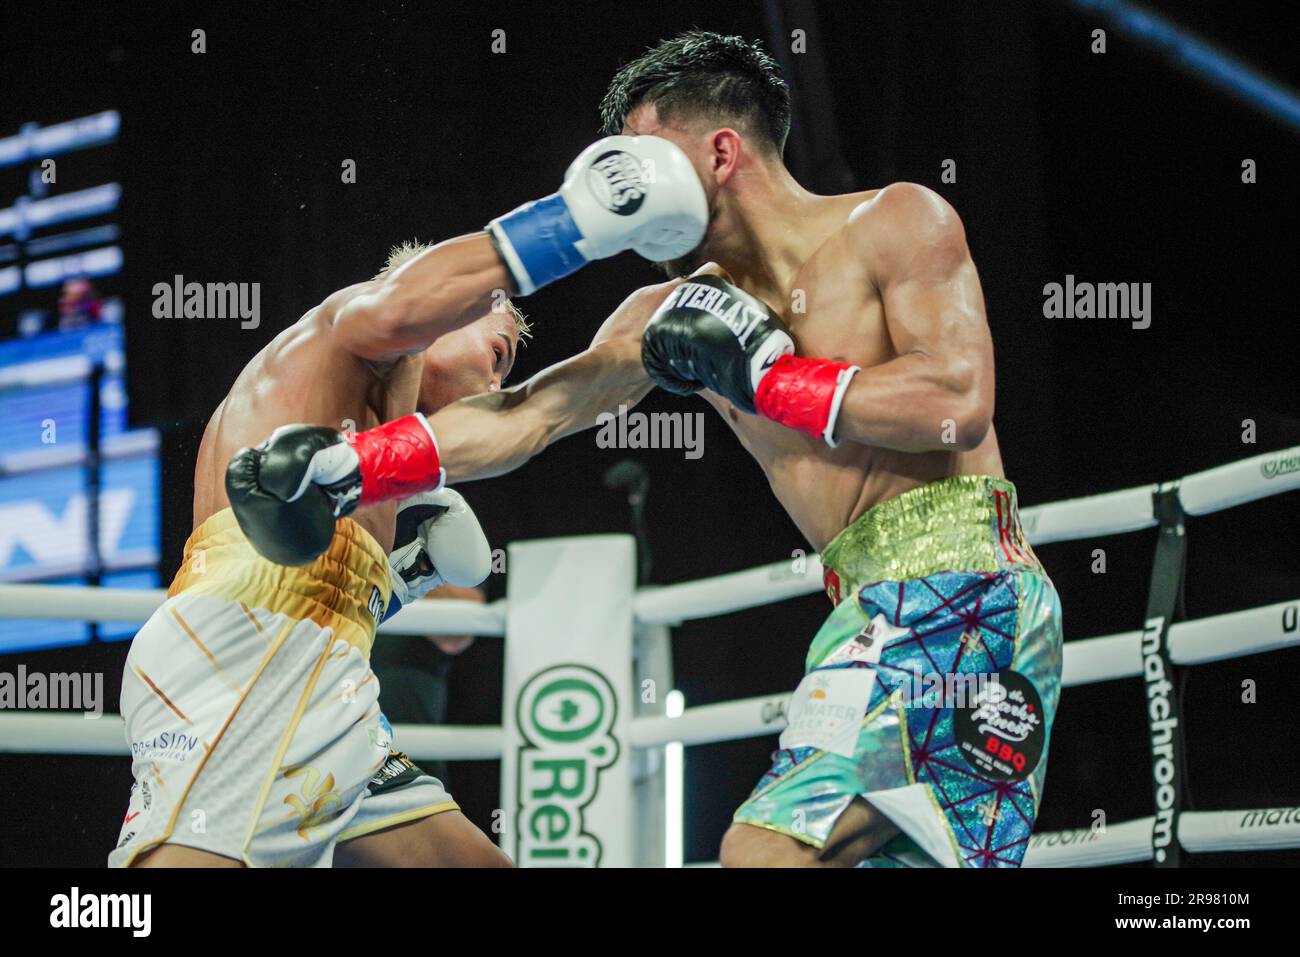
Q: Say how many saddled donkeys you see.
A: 0